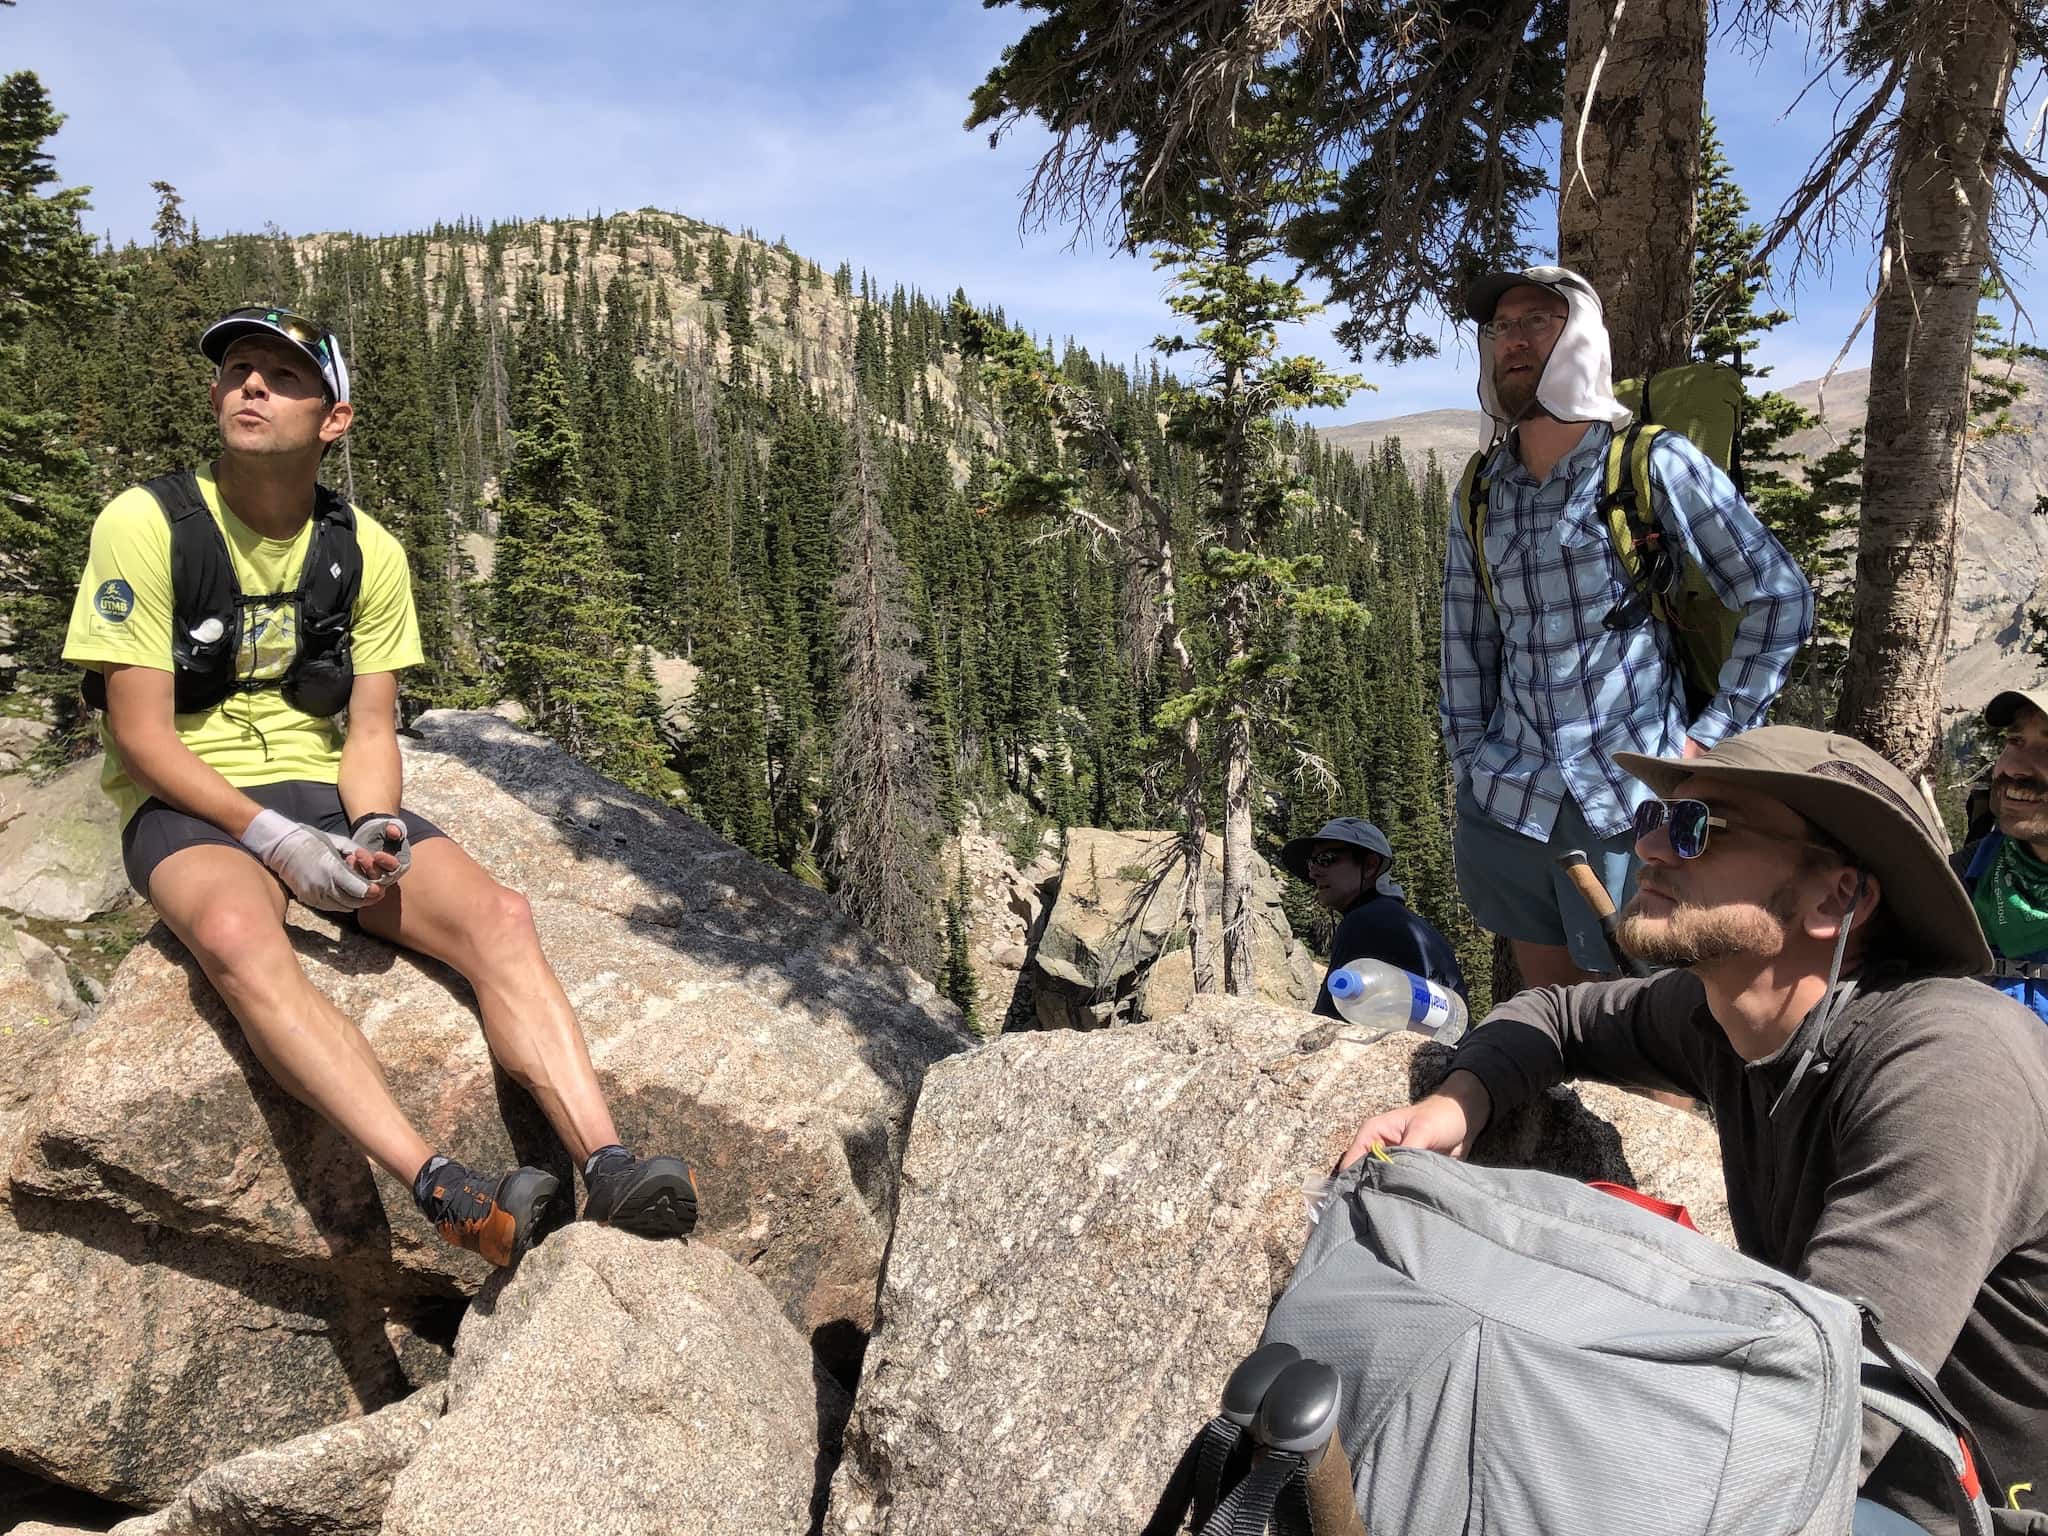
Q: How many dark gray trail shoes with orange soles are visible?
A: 2